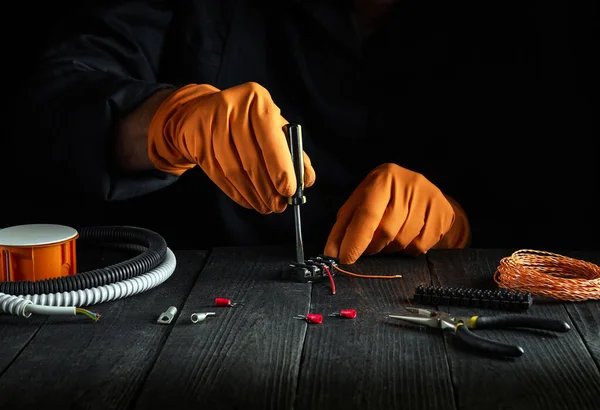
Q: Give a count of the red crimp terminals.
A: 3